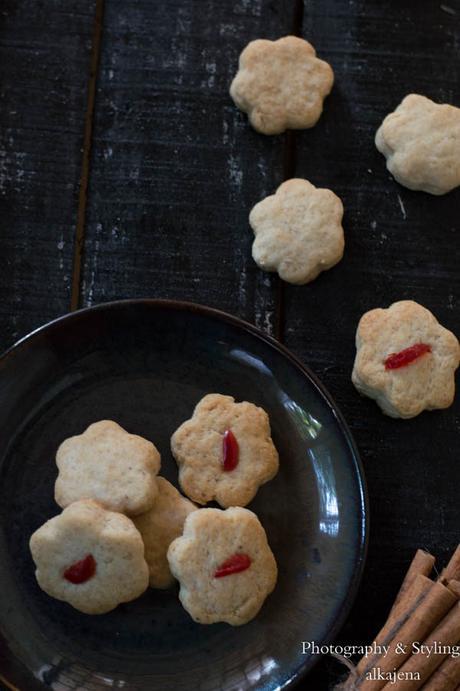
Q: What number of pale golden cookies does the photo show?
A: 9